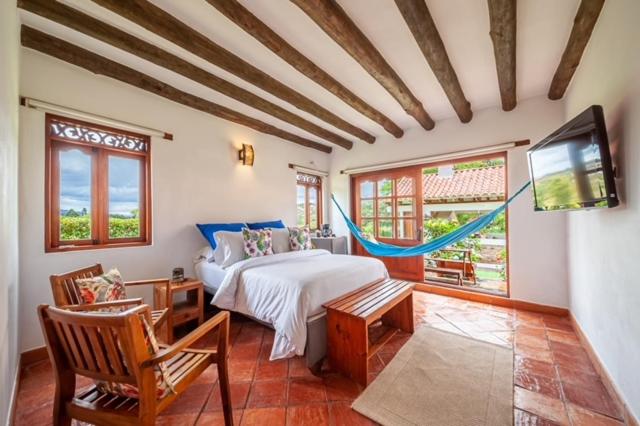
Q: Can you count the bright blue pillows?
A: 2